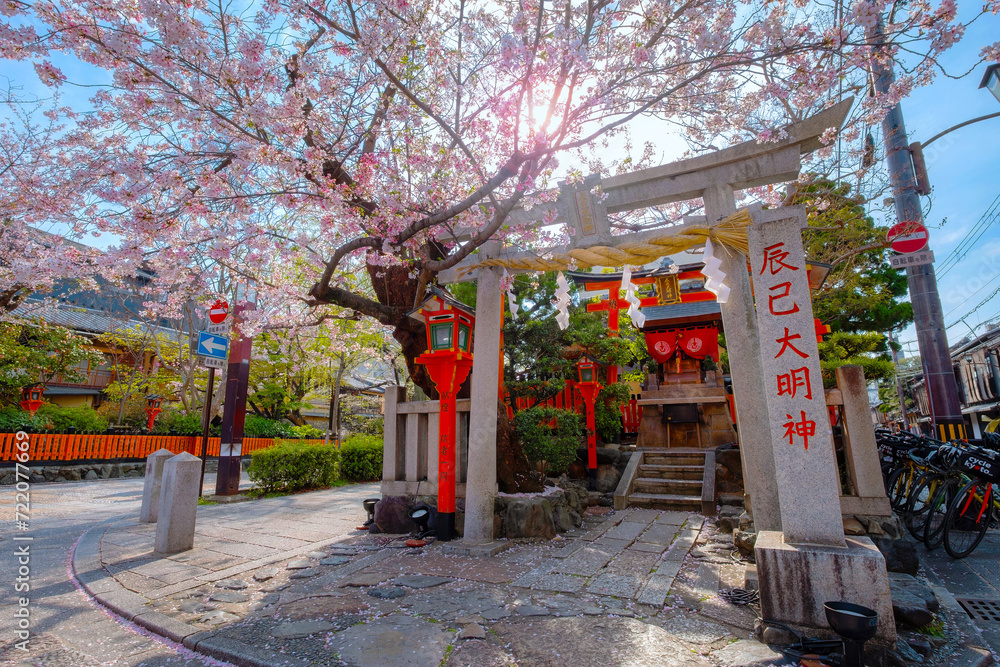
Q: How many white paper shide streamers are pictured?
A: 4